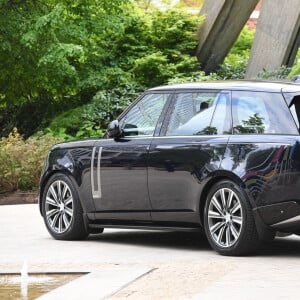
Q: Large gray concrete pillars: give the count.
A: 2